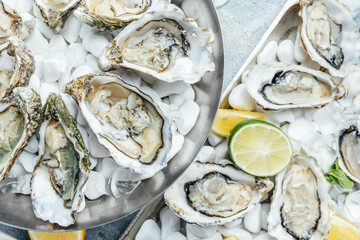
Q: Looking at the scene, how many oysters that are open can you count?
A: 13